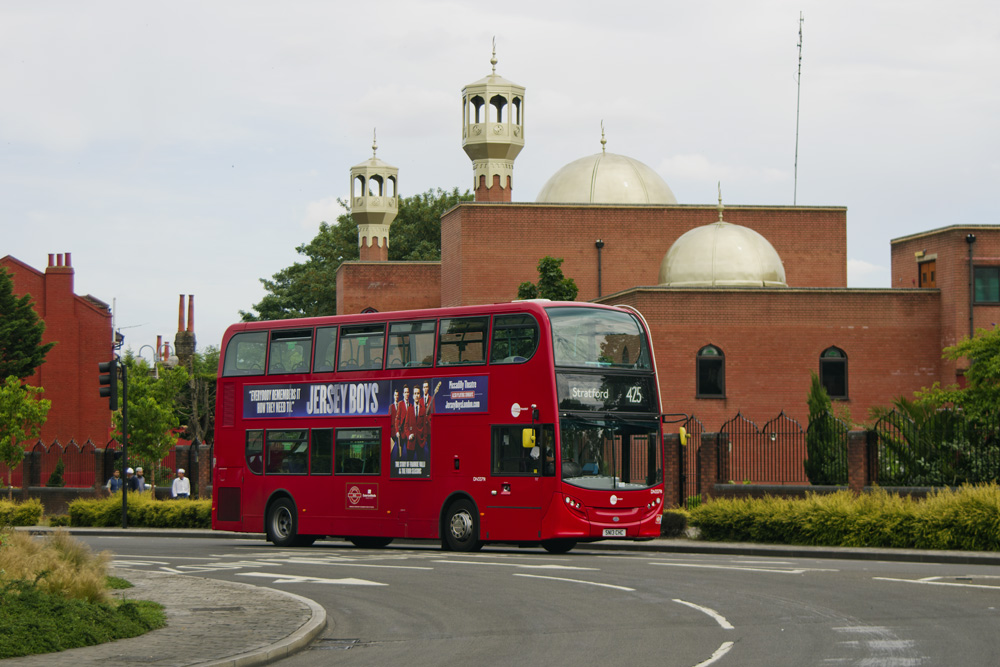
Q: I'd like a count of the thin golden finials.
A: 4